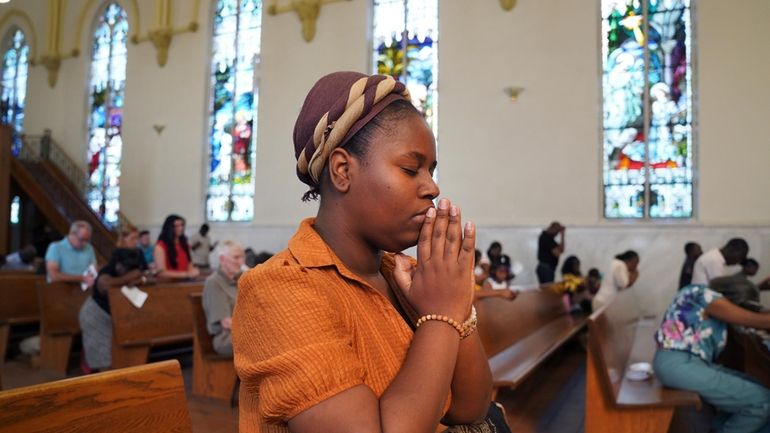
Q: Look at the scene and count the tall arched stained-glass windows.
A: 5